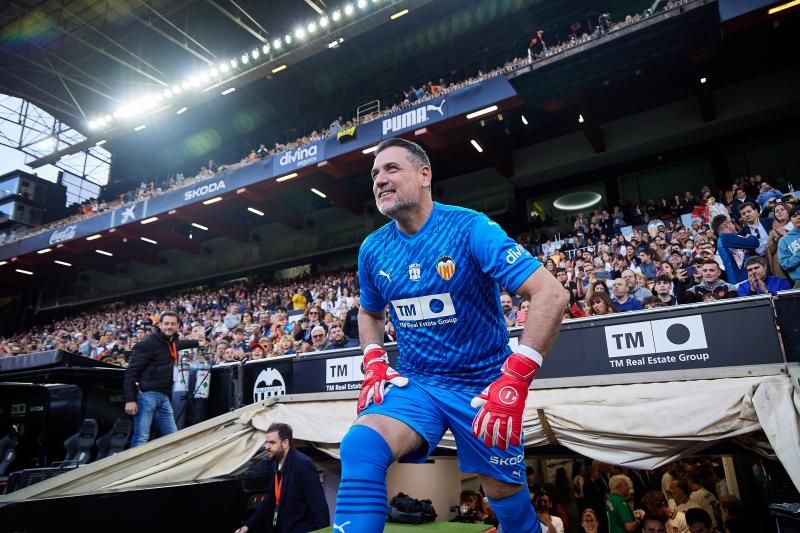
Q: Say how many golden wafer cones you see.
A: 0